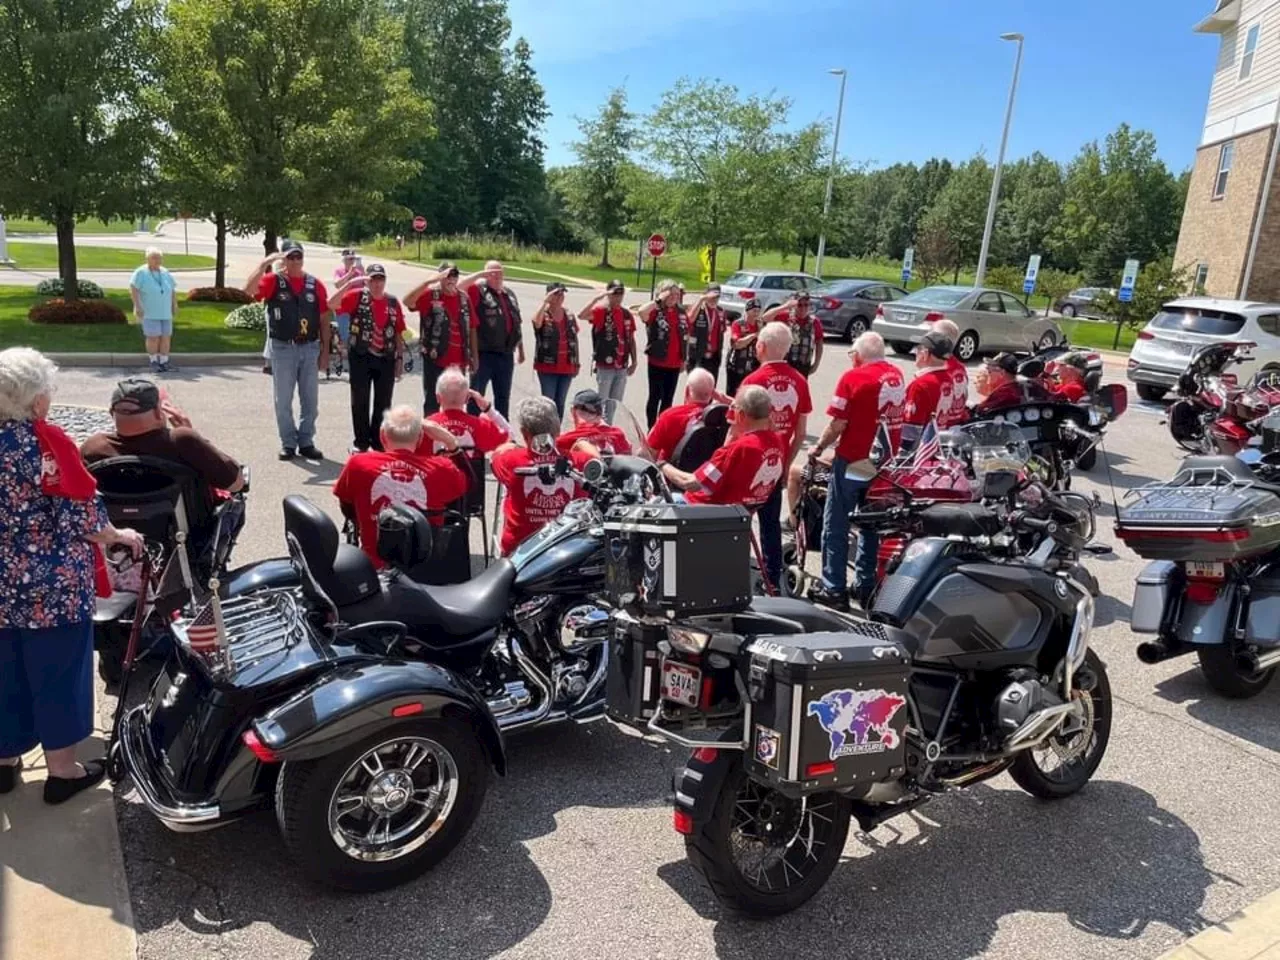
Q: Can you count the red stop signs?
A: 2